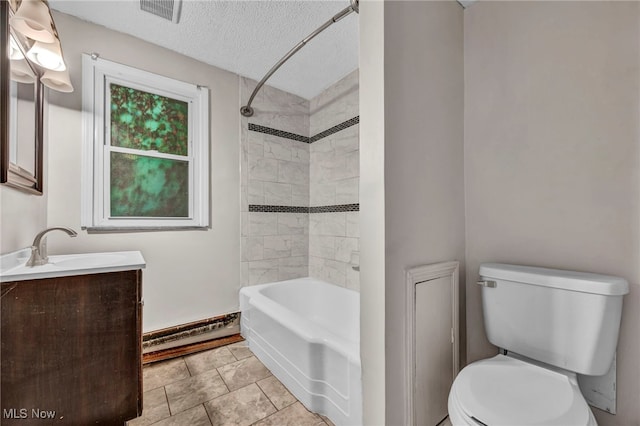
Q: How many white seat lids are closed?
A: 1